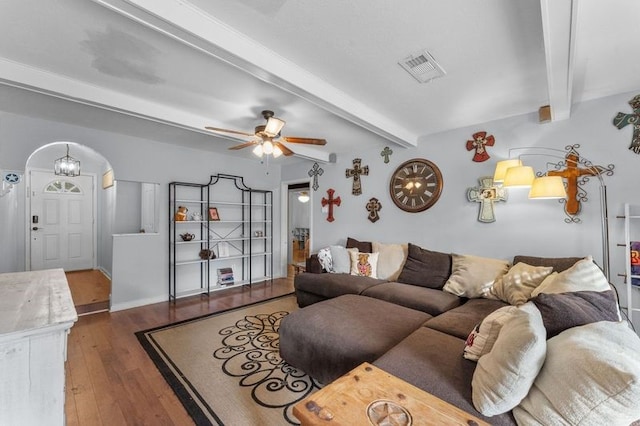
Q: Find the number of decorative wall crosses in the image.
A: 9